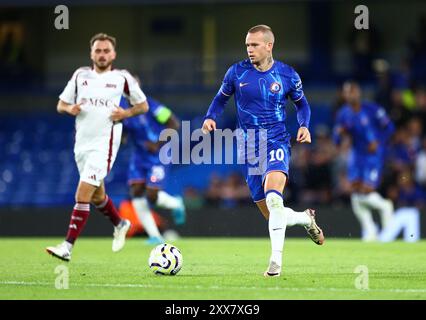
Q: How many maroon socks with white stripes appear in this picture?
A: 2